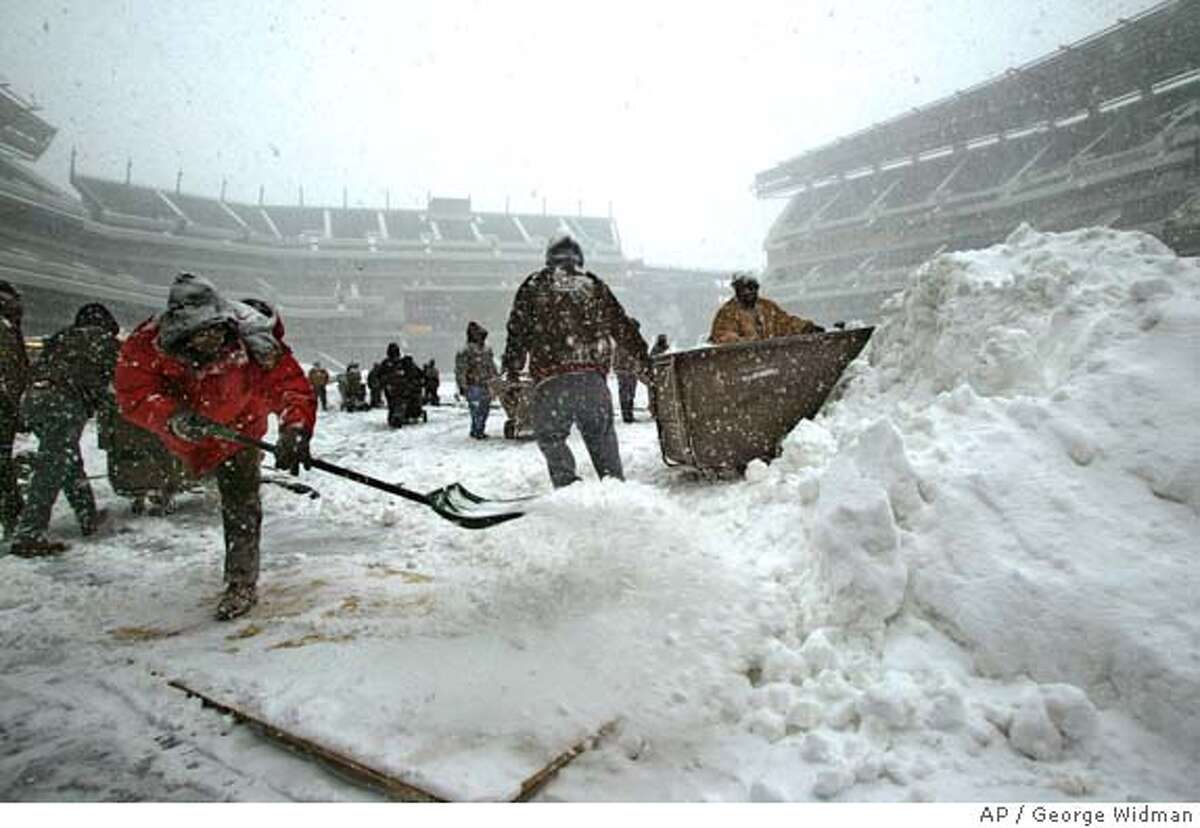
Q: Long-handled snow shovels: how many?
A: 1